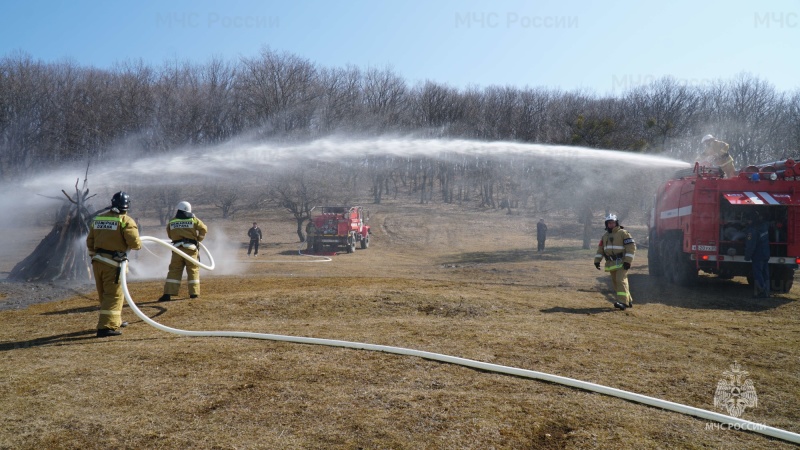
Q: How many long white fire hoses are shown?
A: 2